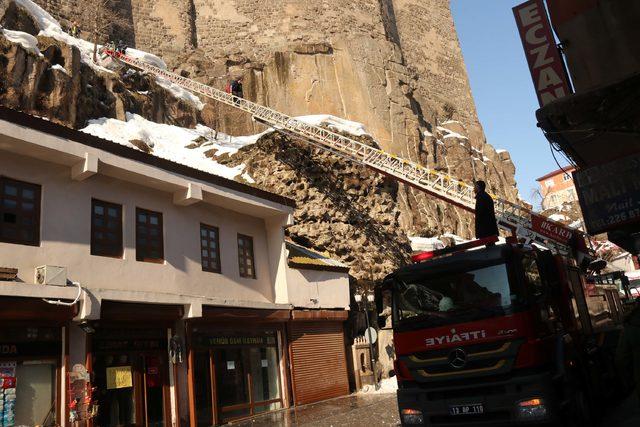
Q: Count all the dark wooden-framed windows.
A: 5